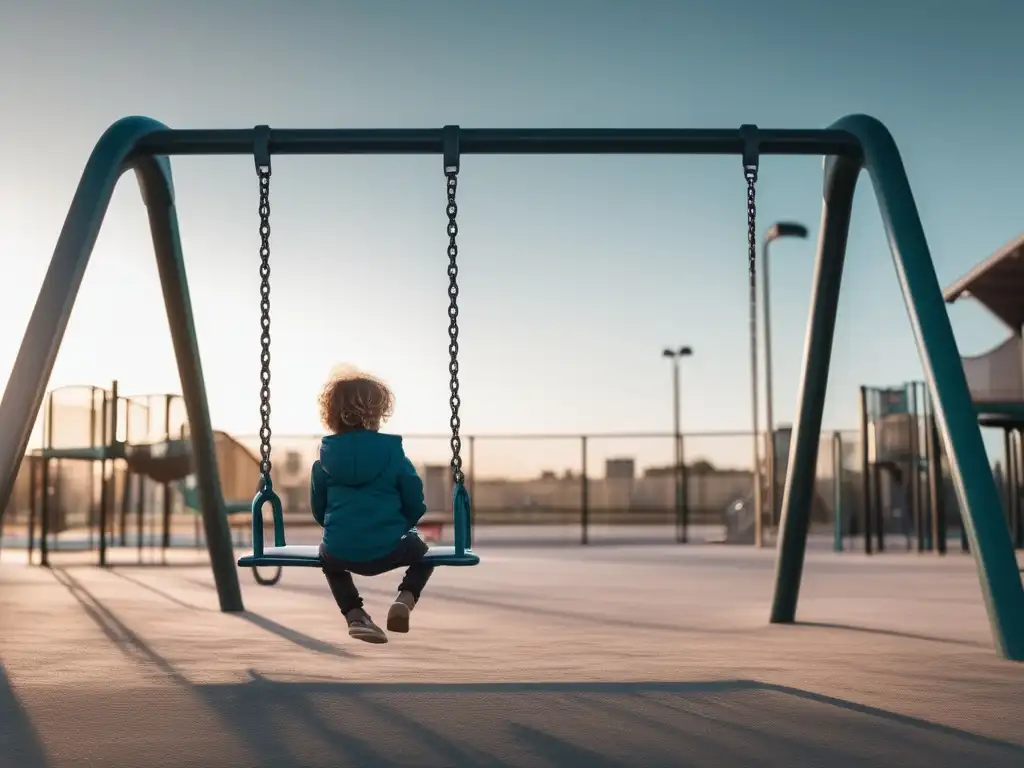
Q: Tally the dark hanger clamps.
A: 3